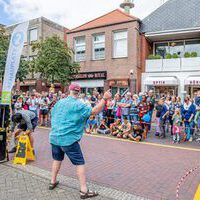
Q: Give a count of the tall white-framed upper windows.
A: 3